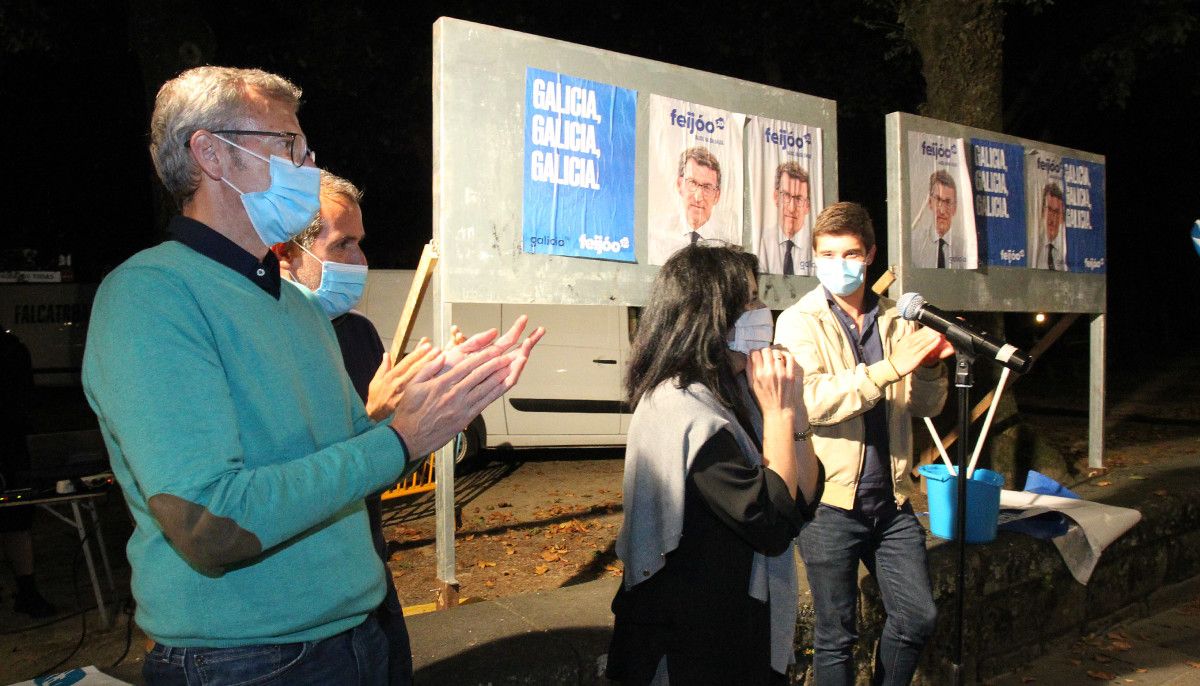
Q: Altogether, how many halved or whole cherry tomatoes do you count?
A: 0